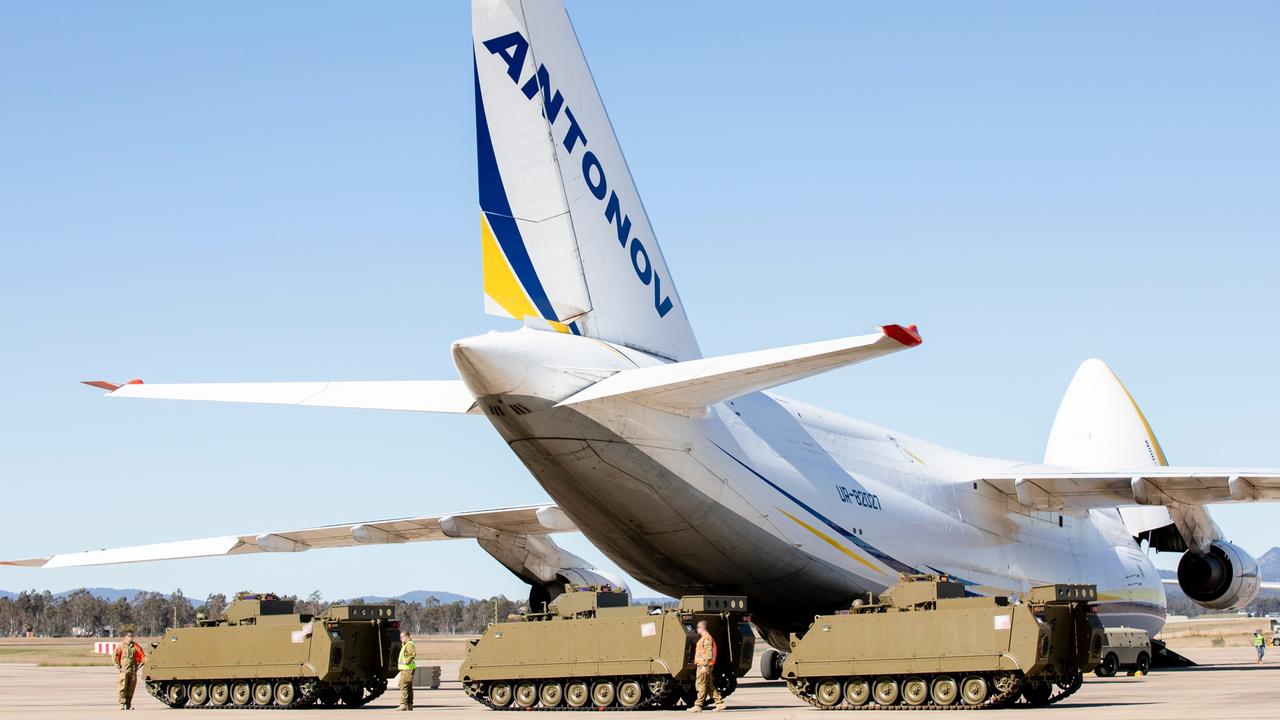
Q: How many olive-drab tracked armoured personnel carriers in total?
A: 3